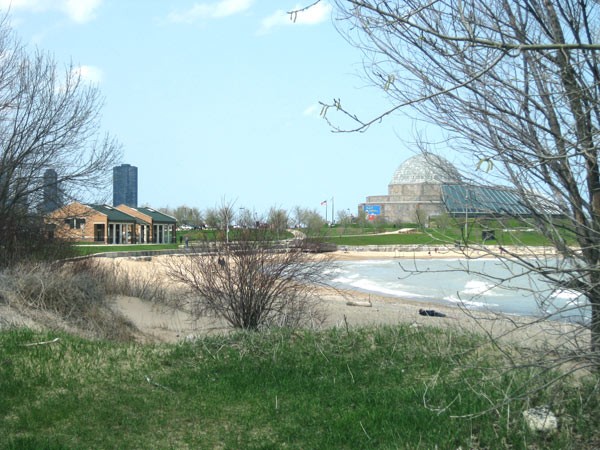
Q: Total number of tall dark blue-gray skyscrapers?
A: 2